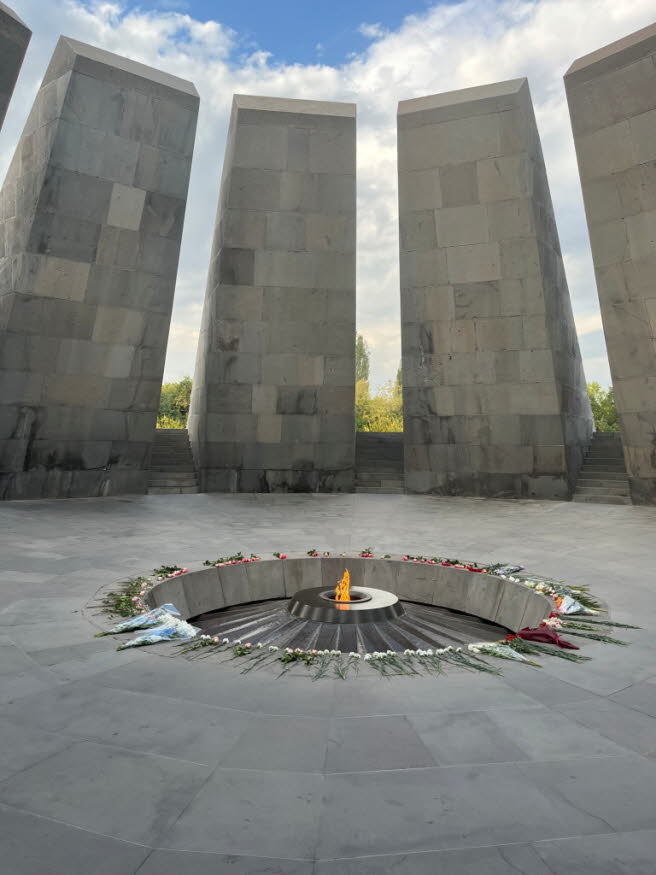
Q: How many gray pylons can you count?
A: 5